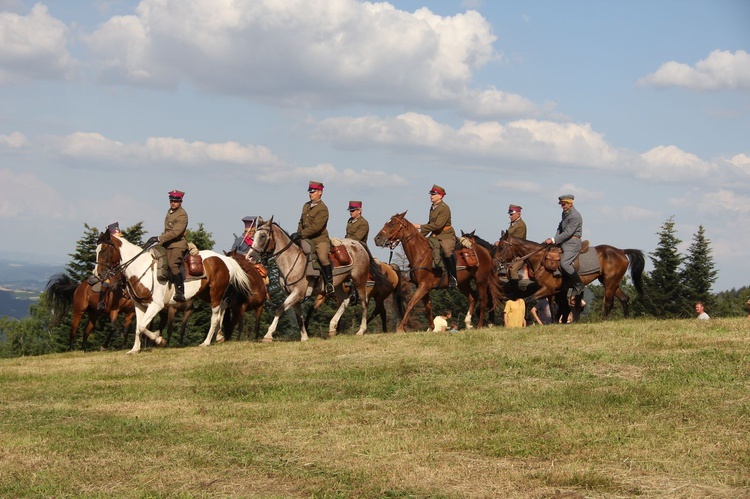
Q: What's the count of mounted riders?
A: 8